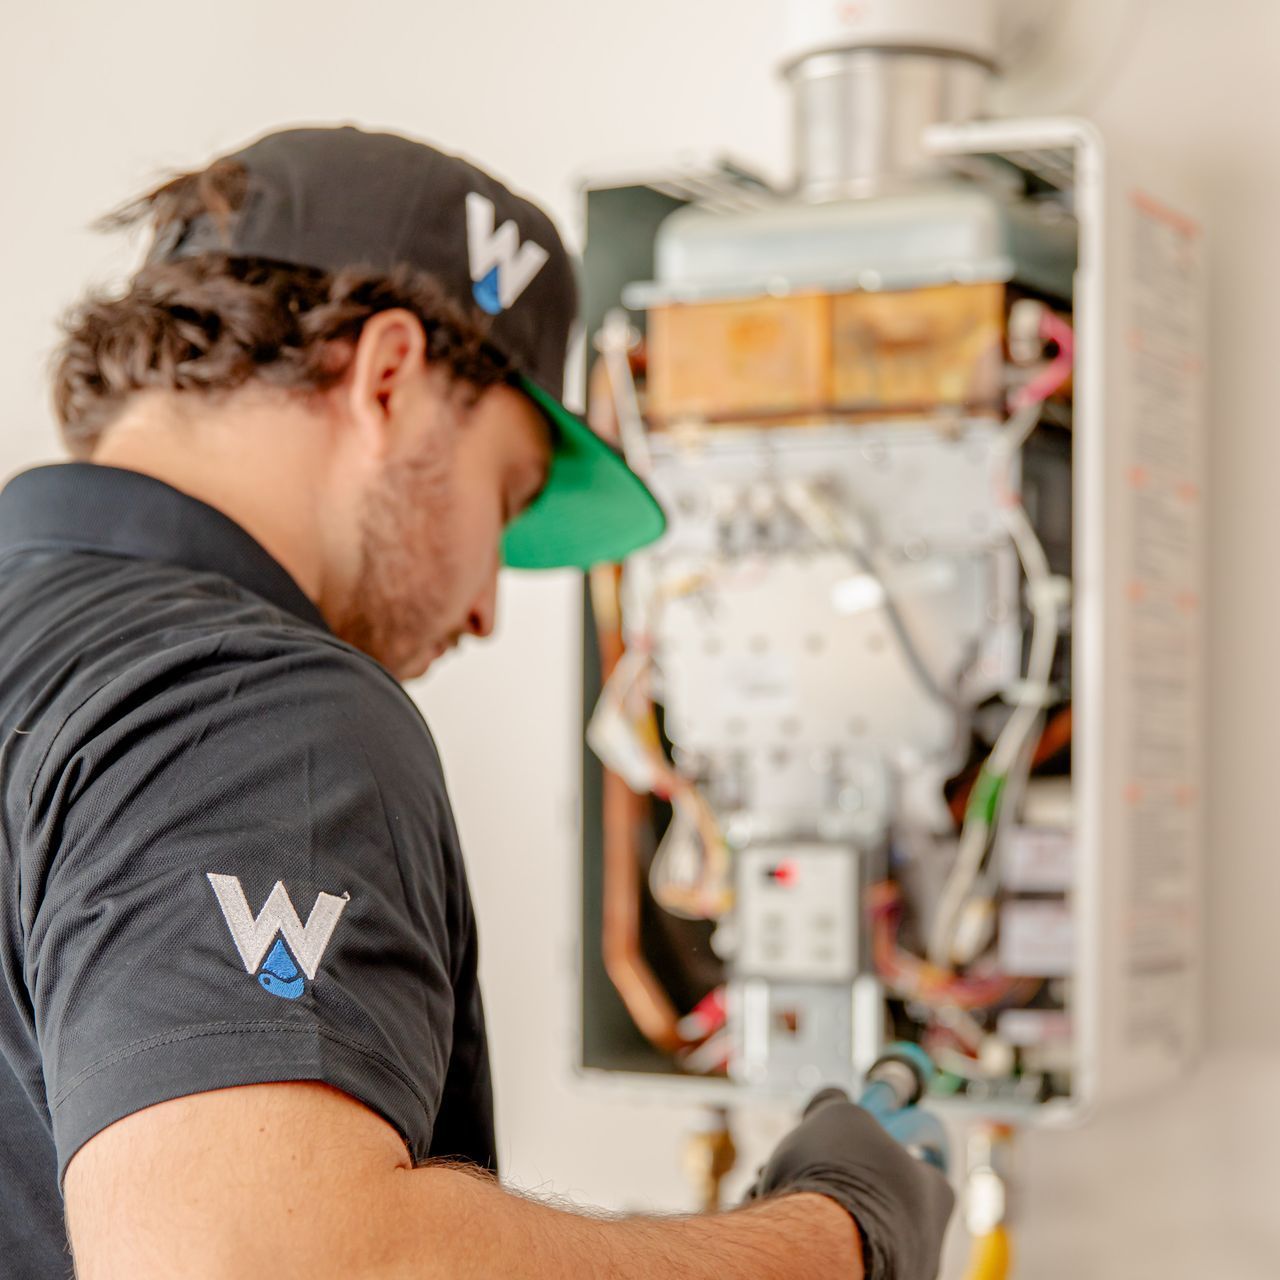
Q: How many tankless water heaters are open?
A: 1